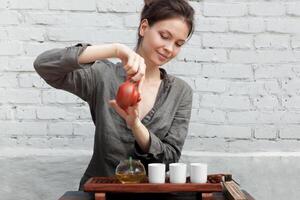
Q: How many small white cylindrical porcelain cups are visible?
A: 3